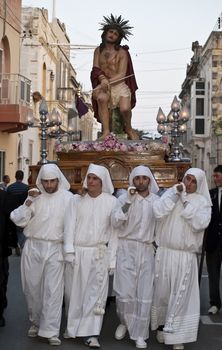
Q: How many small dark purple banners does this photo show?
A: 1